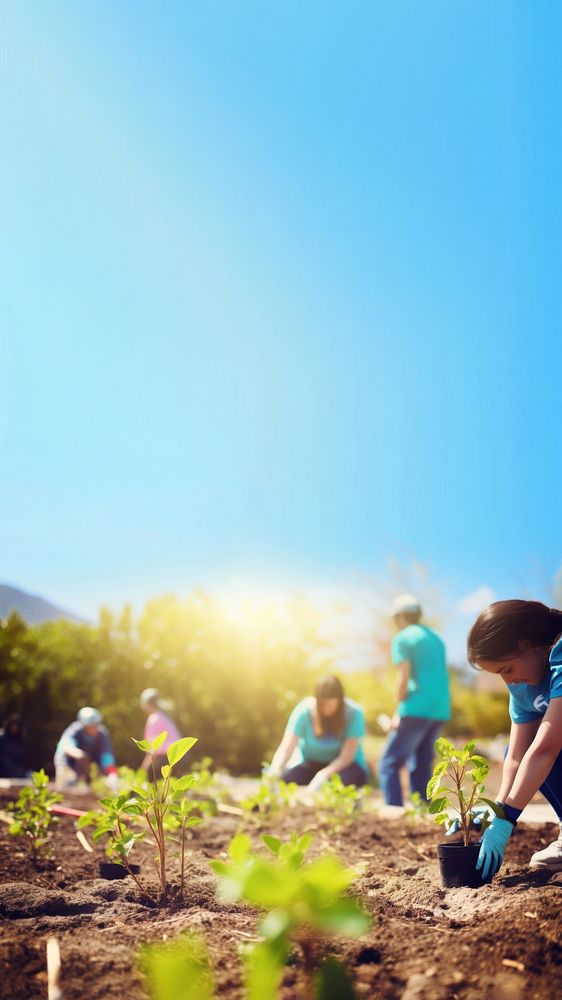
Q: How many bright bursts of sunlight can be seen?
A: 1